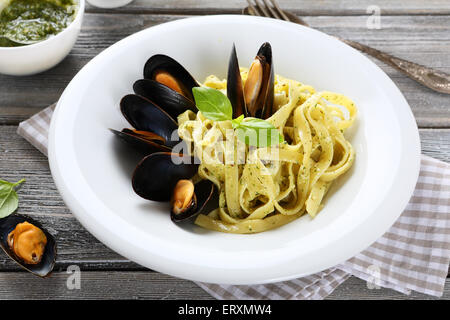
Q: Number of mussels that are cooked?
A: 5